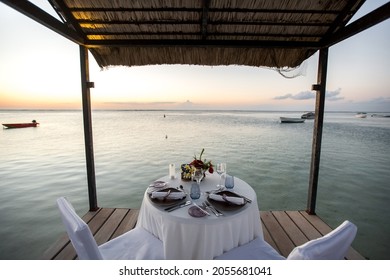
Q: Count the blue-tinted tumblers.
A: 2